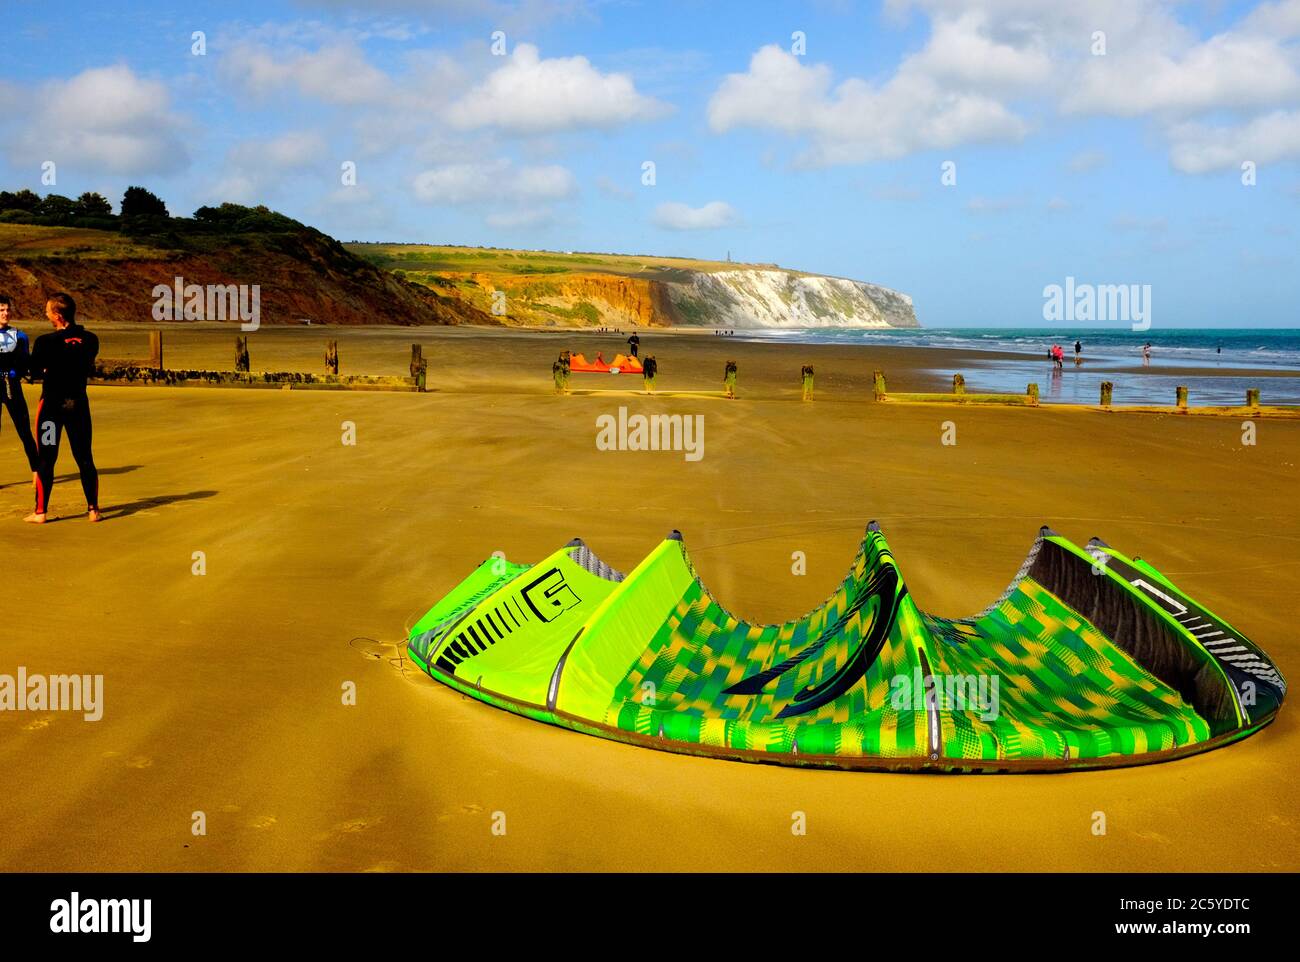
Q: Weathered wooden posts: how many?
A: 14